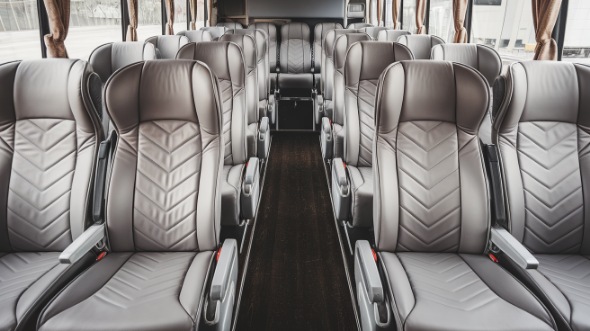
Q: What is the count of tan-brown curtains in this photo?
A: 10